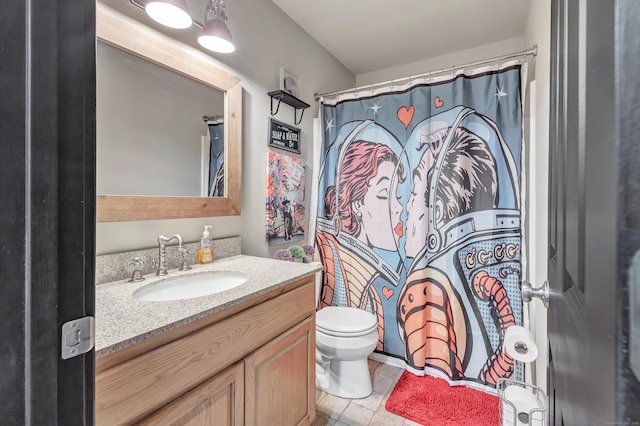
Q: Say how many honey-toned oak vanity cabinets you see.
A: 1